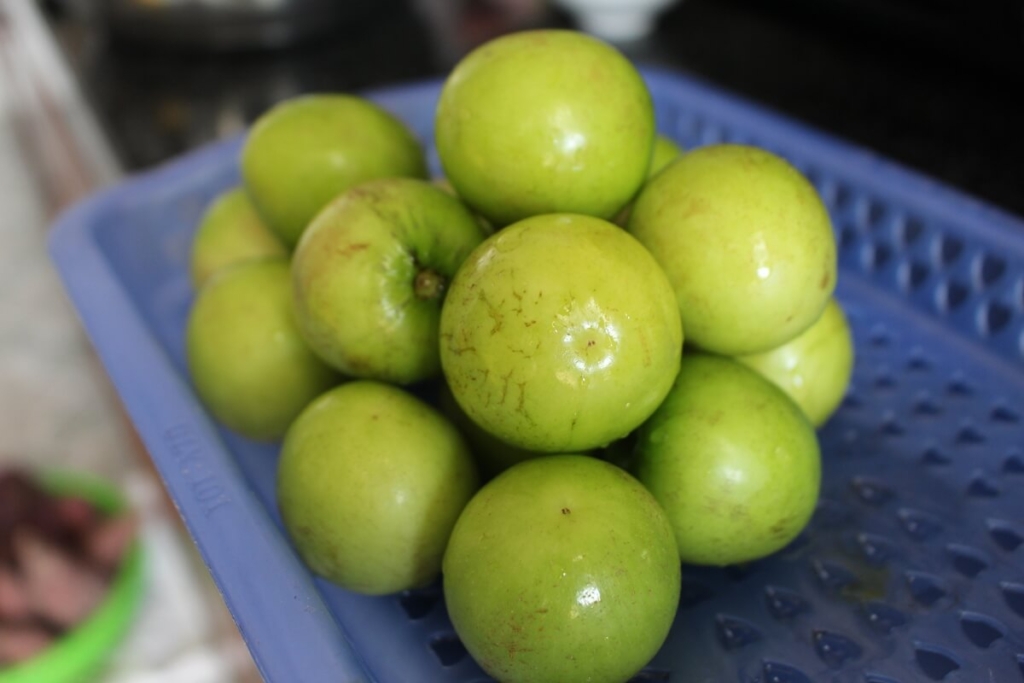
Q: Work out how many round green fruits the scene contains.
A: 12